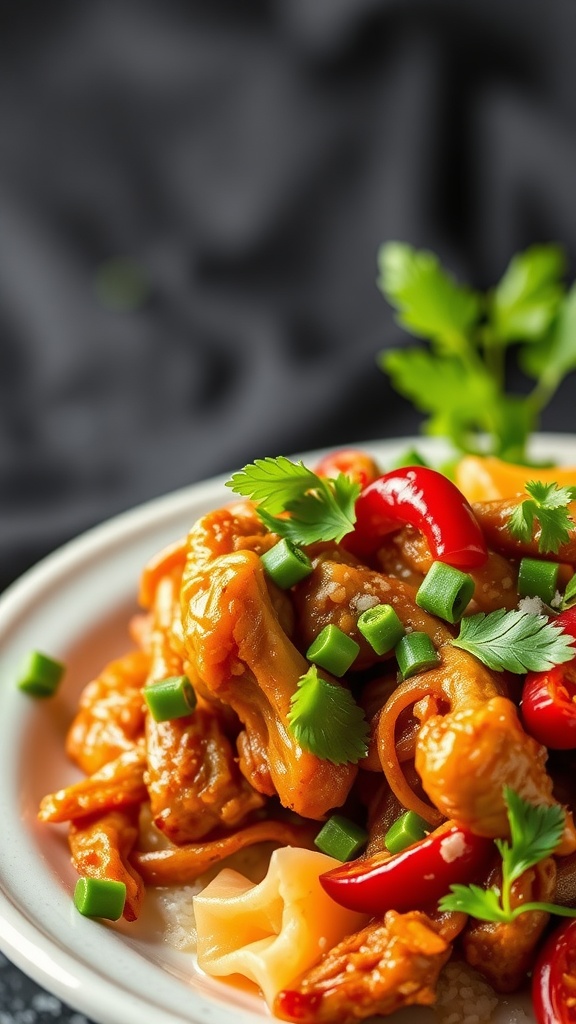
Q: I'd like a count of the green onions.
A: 11